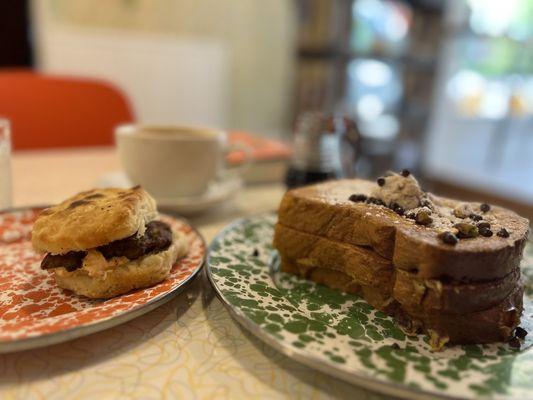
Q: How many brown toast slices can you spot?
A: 3